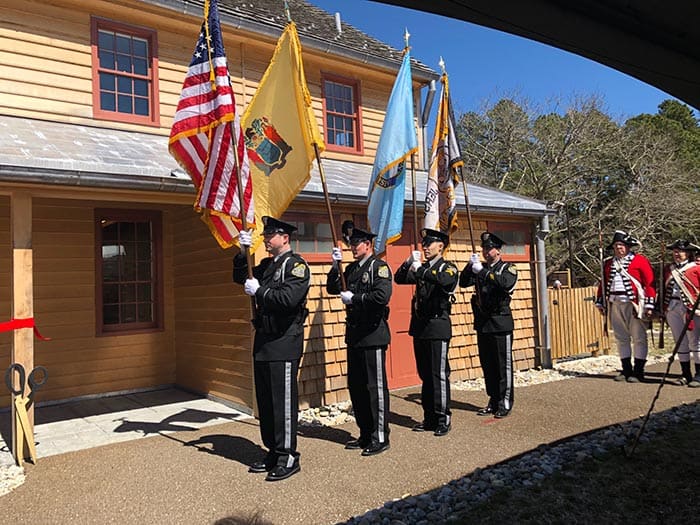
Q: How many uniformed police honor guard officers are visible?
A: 4